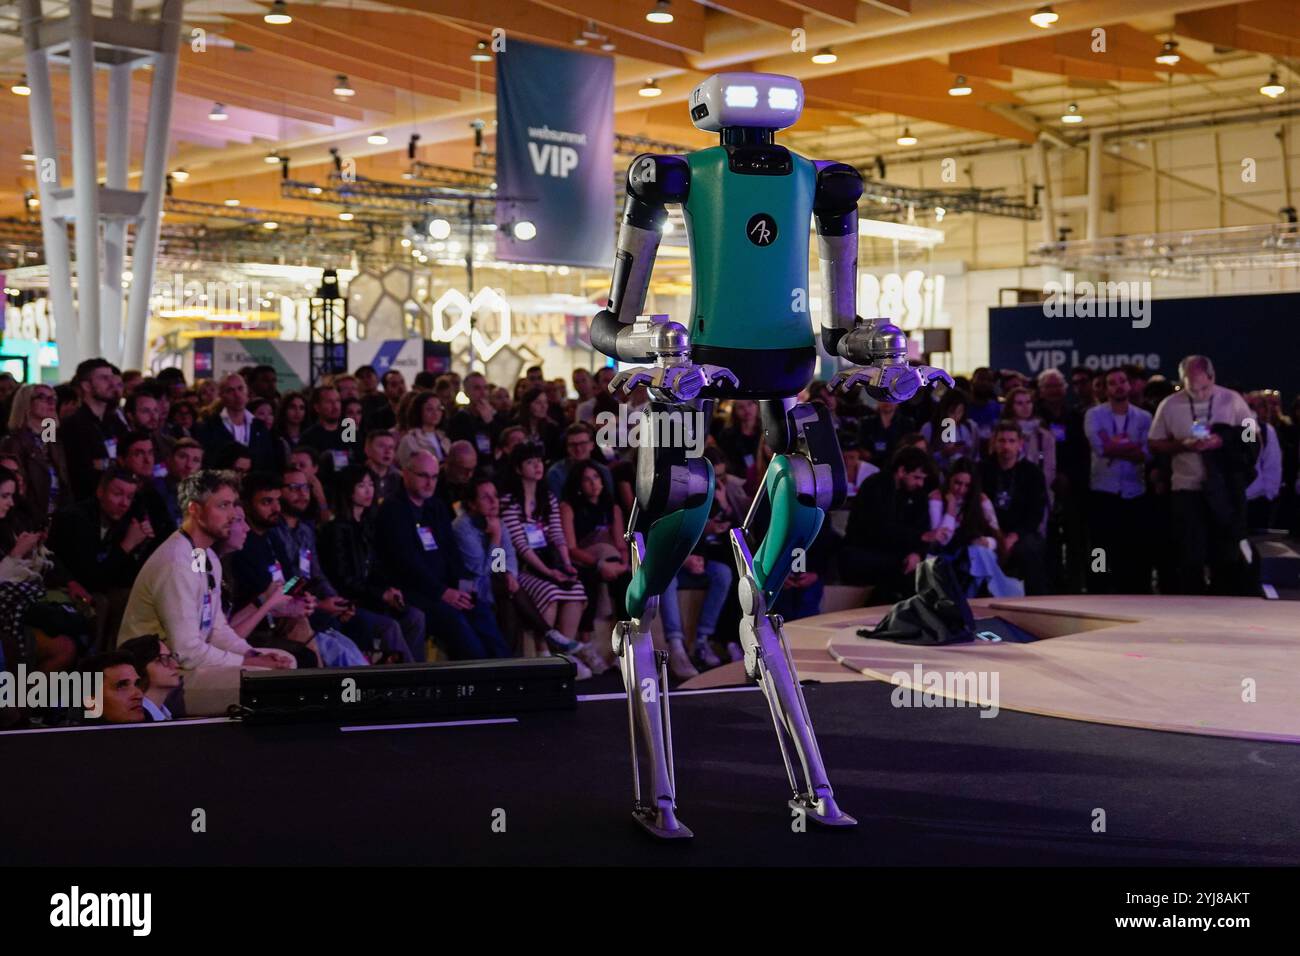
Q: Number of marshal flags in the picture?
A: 0